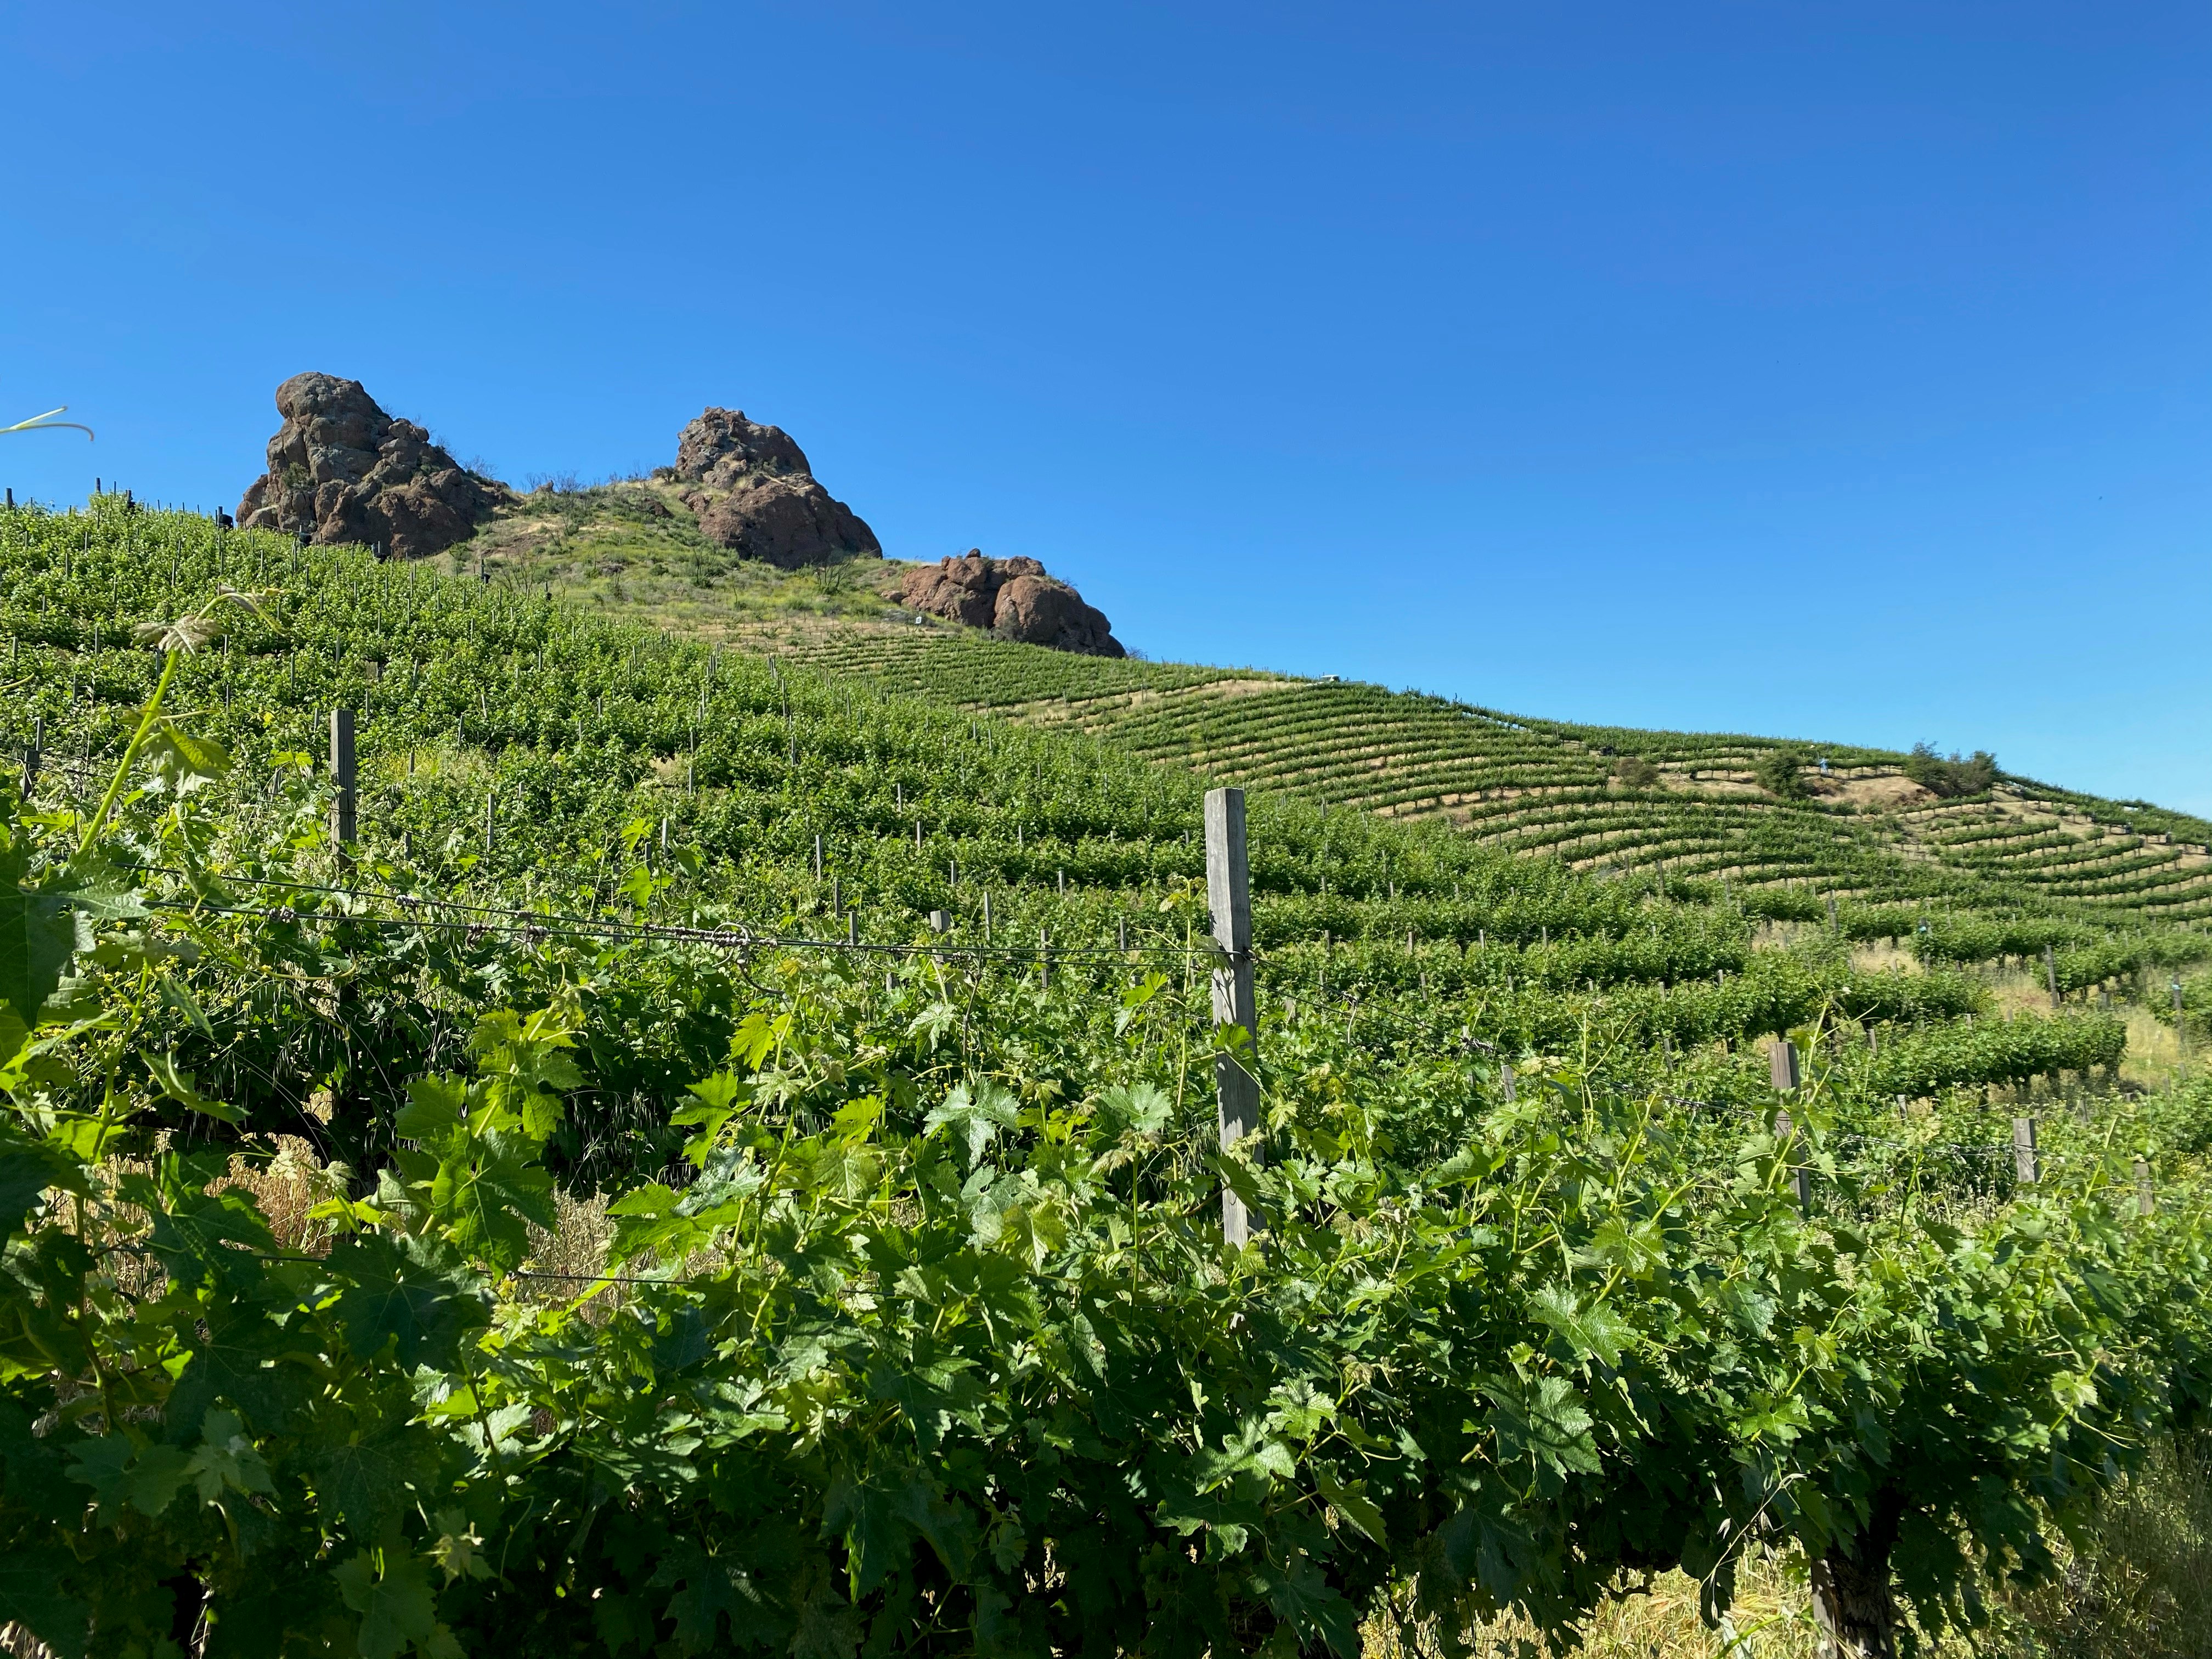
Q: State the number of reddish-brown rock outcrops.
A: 3